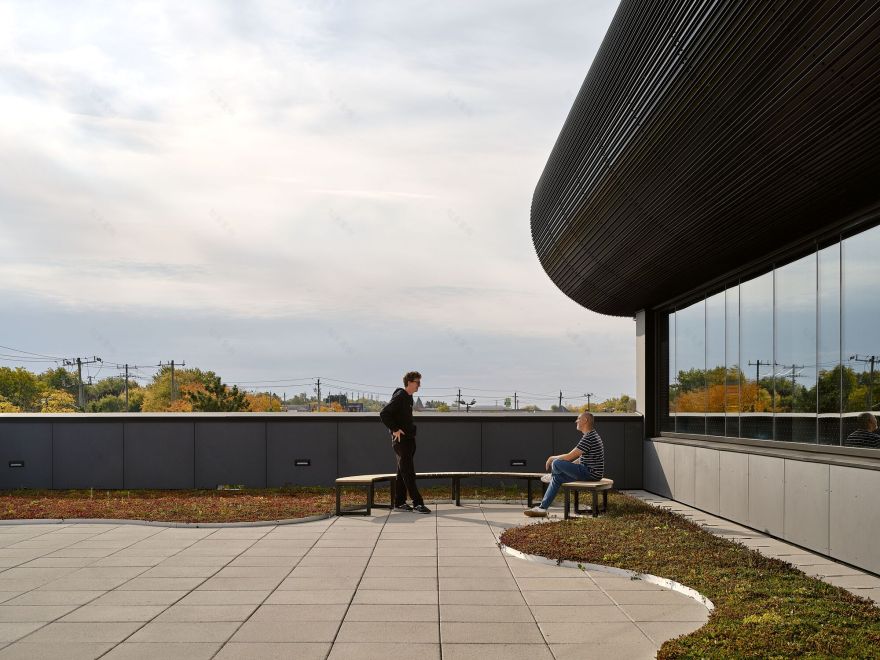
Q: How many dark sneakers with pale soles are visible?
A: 2